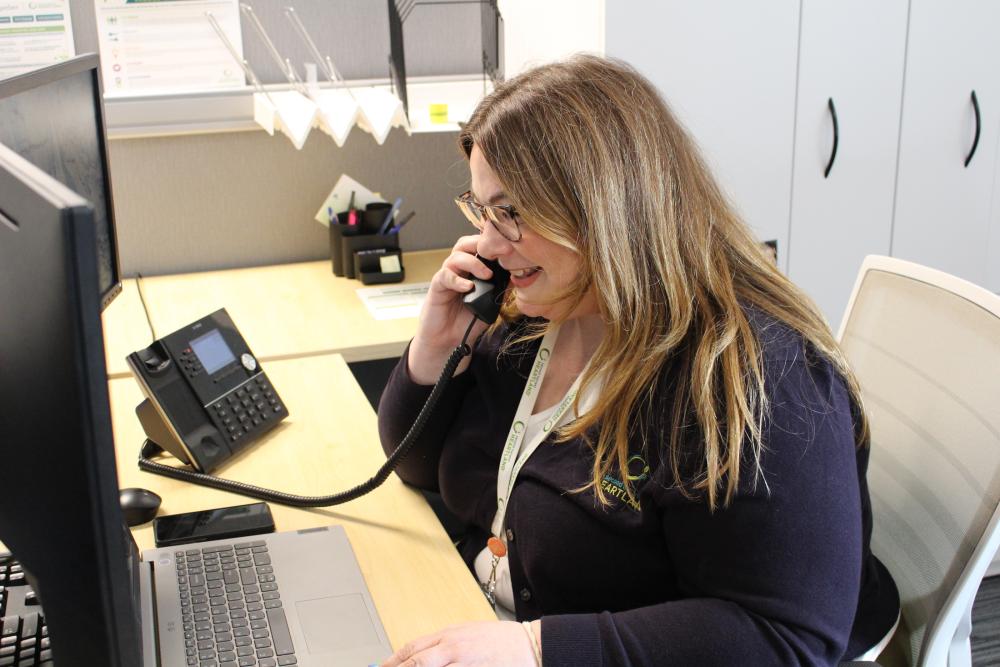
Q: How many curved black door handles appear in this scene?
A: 2